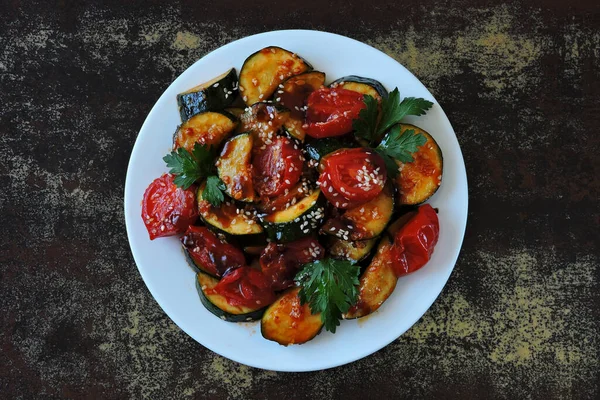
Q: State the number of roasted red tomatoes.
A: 8